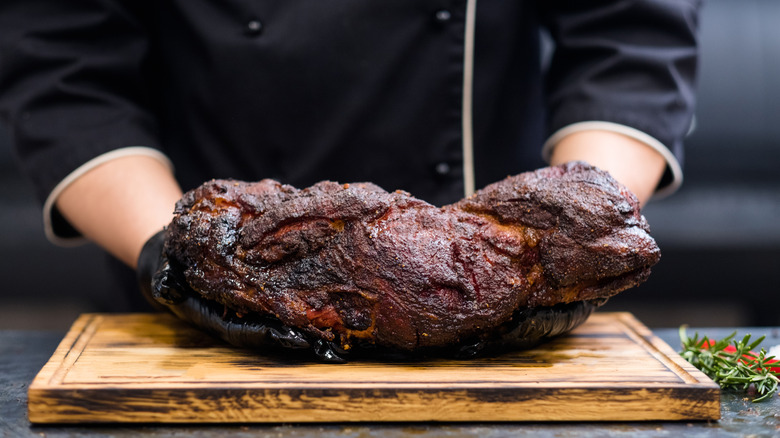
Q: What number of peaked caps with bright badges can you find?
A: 0